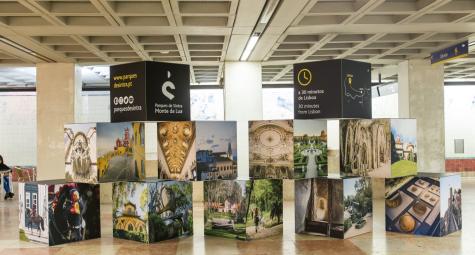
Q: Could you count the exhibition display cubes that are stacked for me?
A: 11